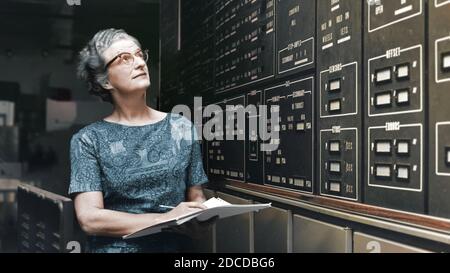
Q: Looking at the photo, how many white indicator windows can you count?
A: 15